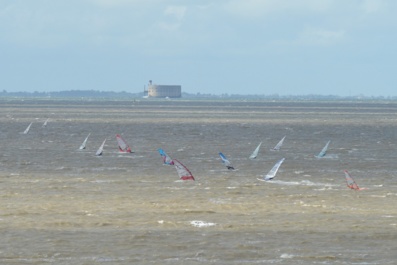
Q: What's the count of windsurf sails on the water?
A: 13